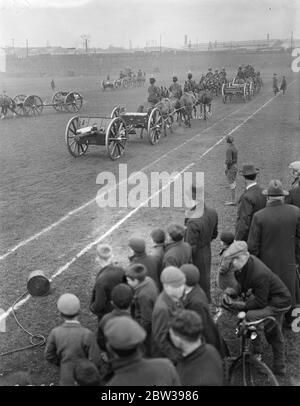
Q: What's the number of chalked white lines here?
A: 2